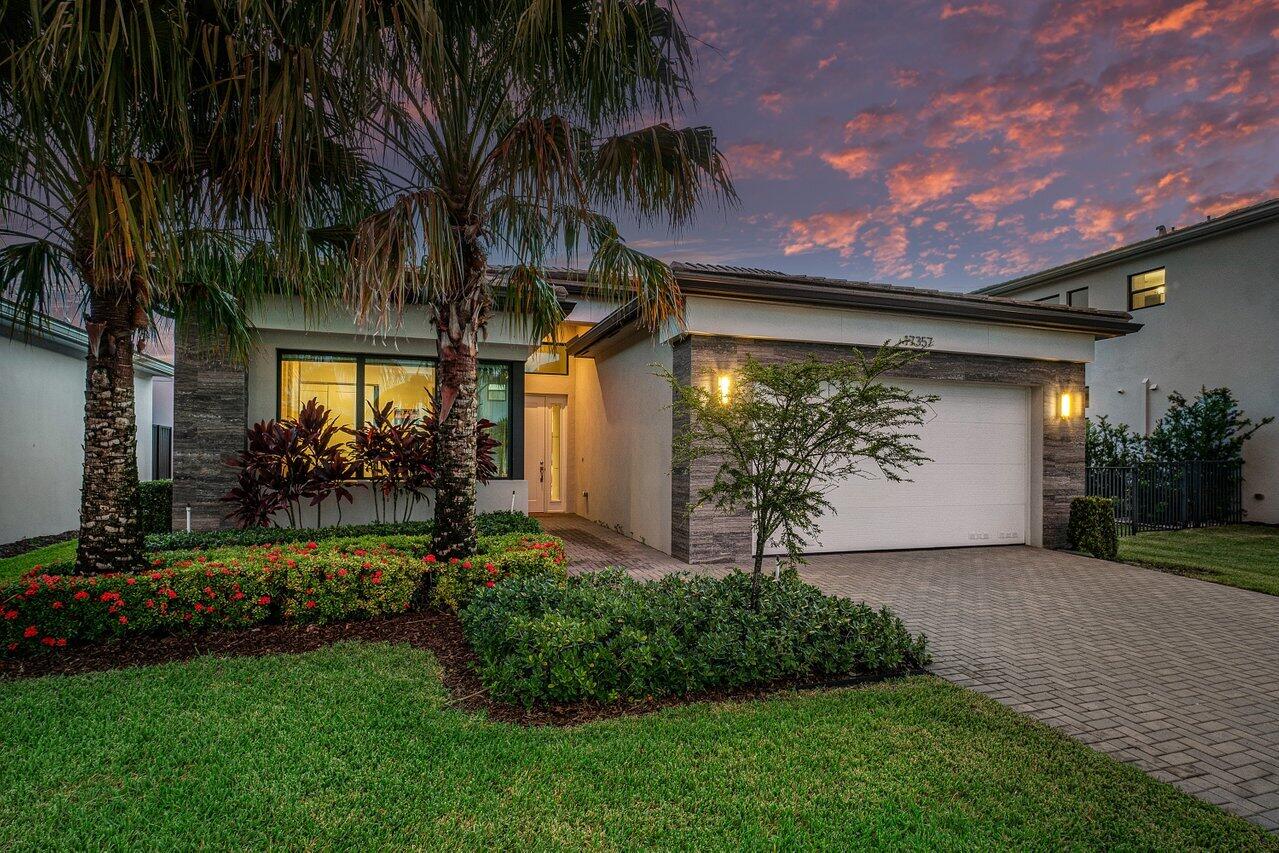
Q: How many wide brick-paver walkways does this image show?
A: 1